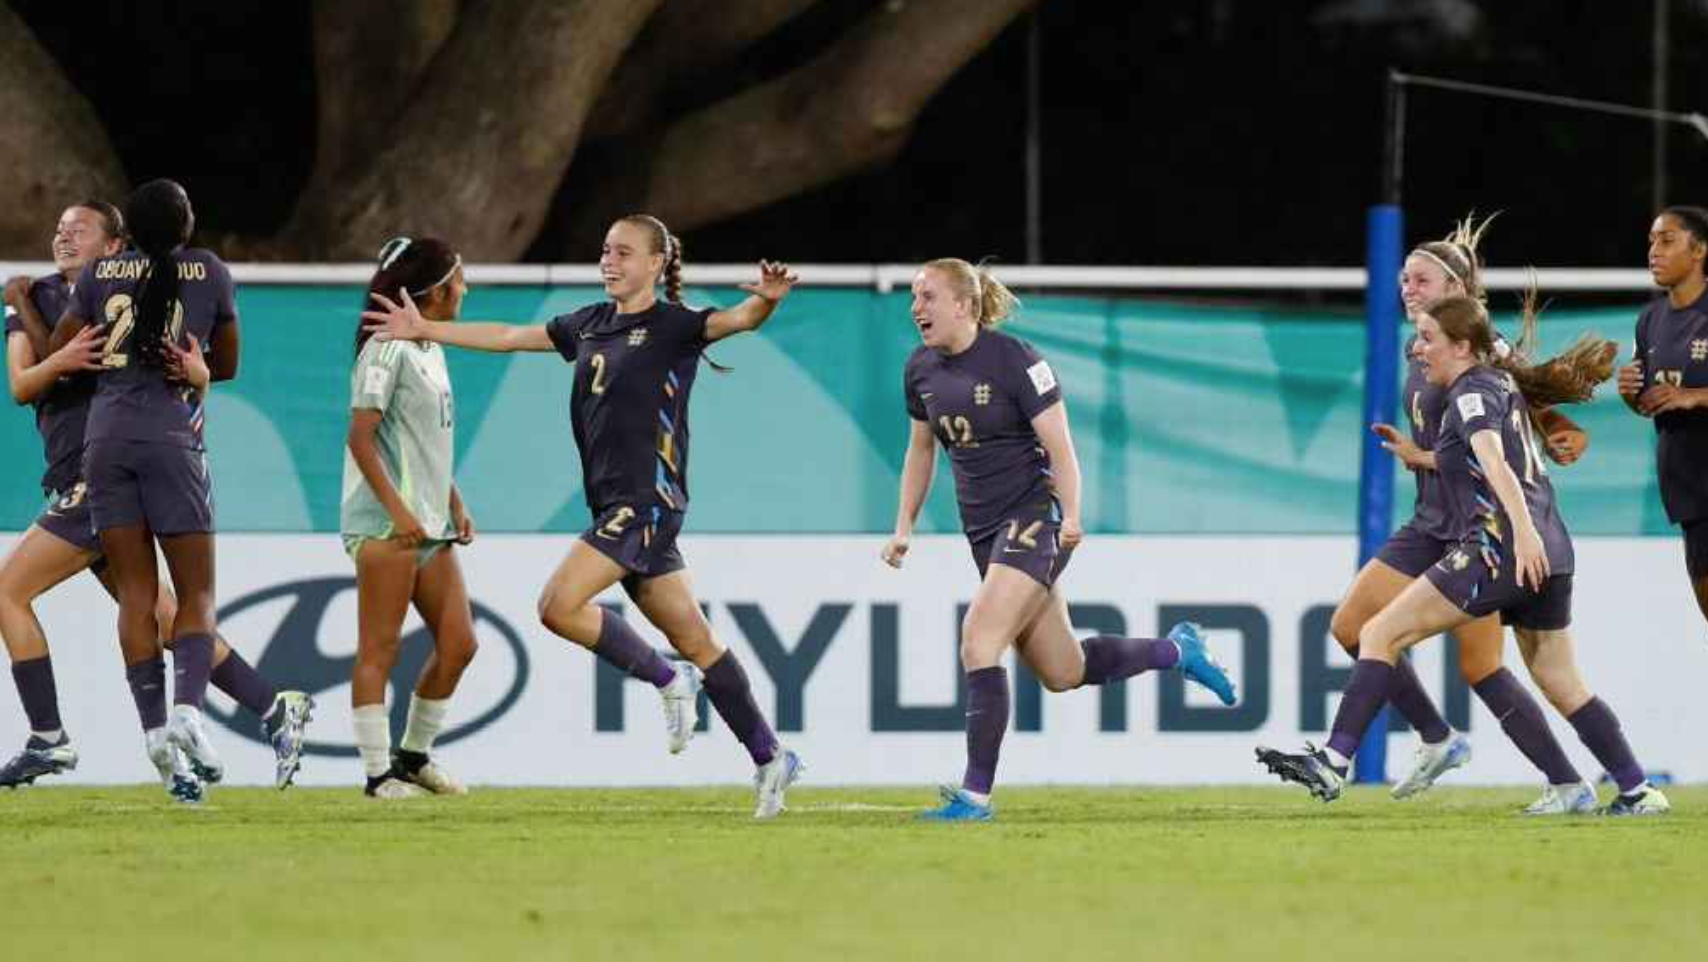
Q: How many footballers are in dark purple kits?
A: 7